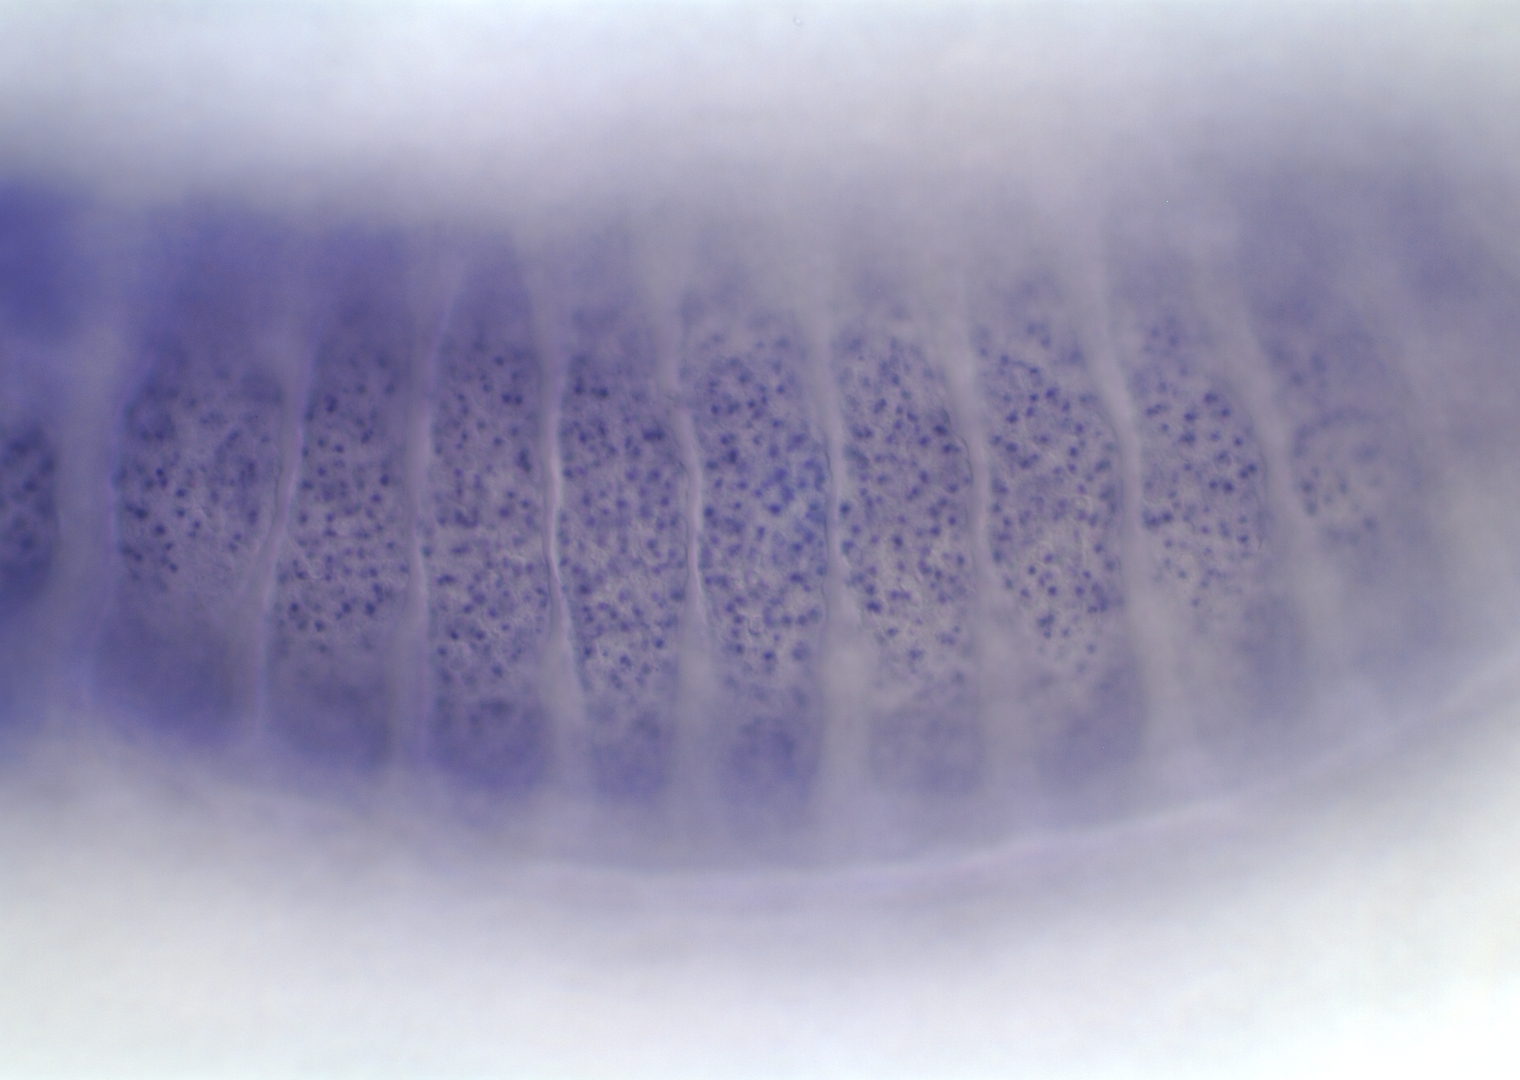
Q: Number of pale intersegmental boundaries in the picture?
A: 9